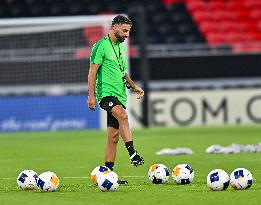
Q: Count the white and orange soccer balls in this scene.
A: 8